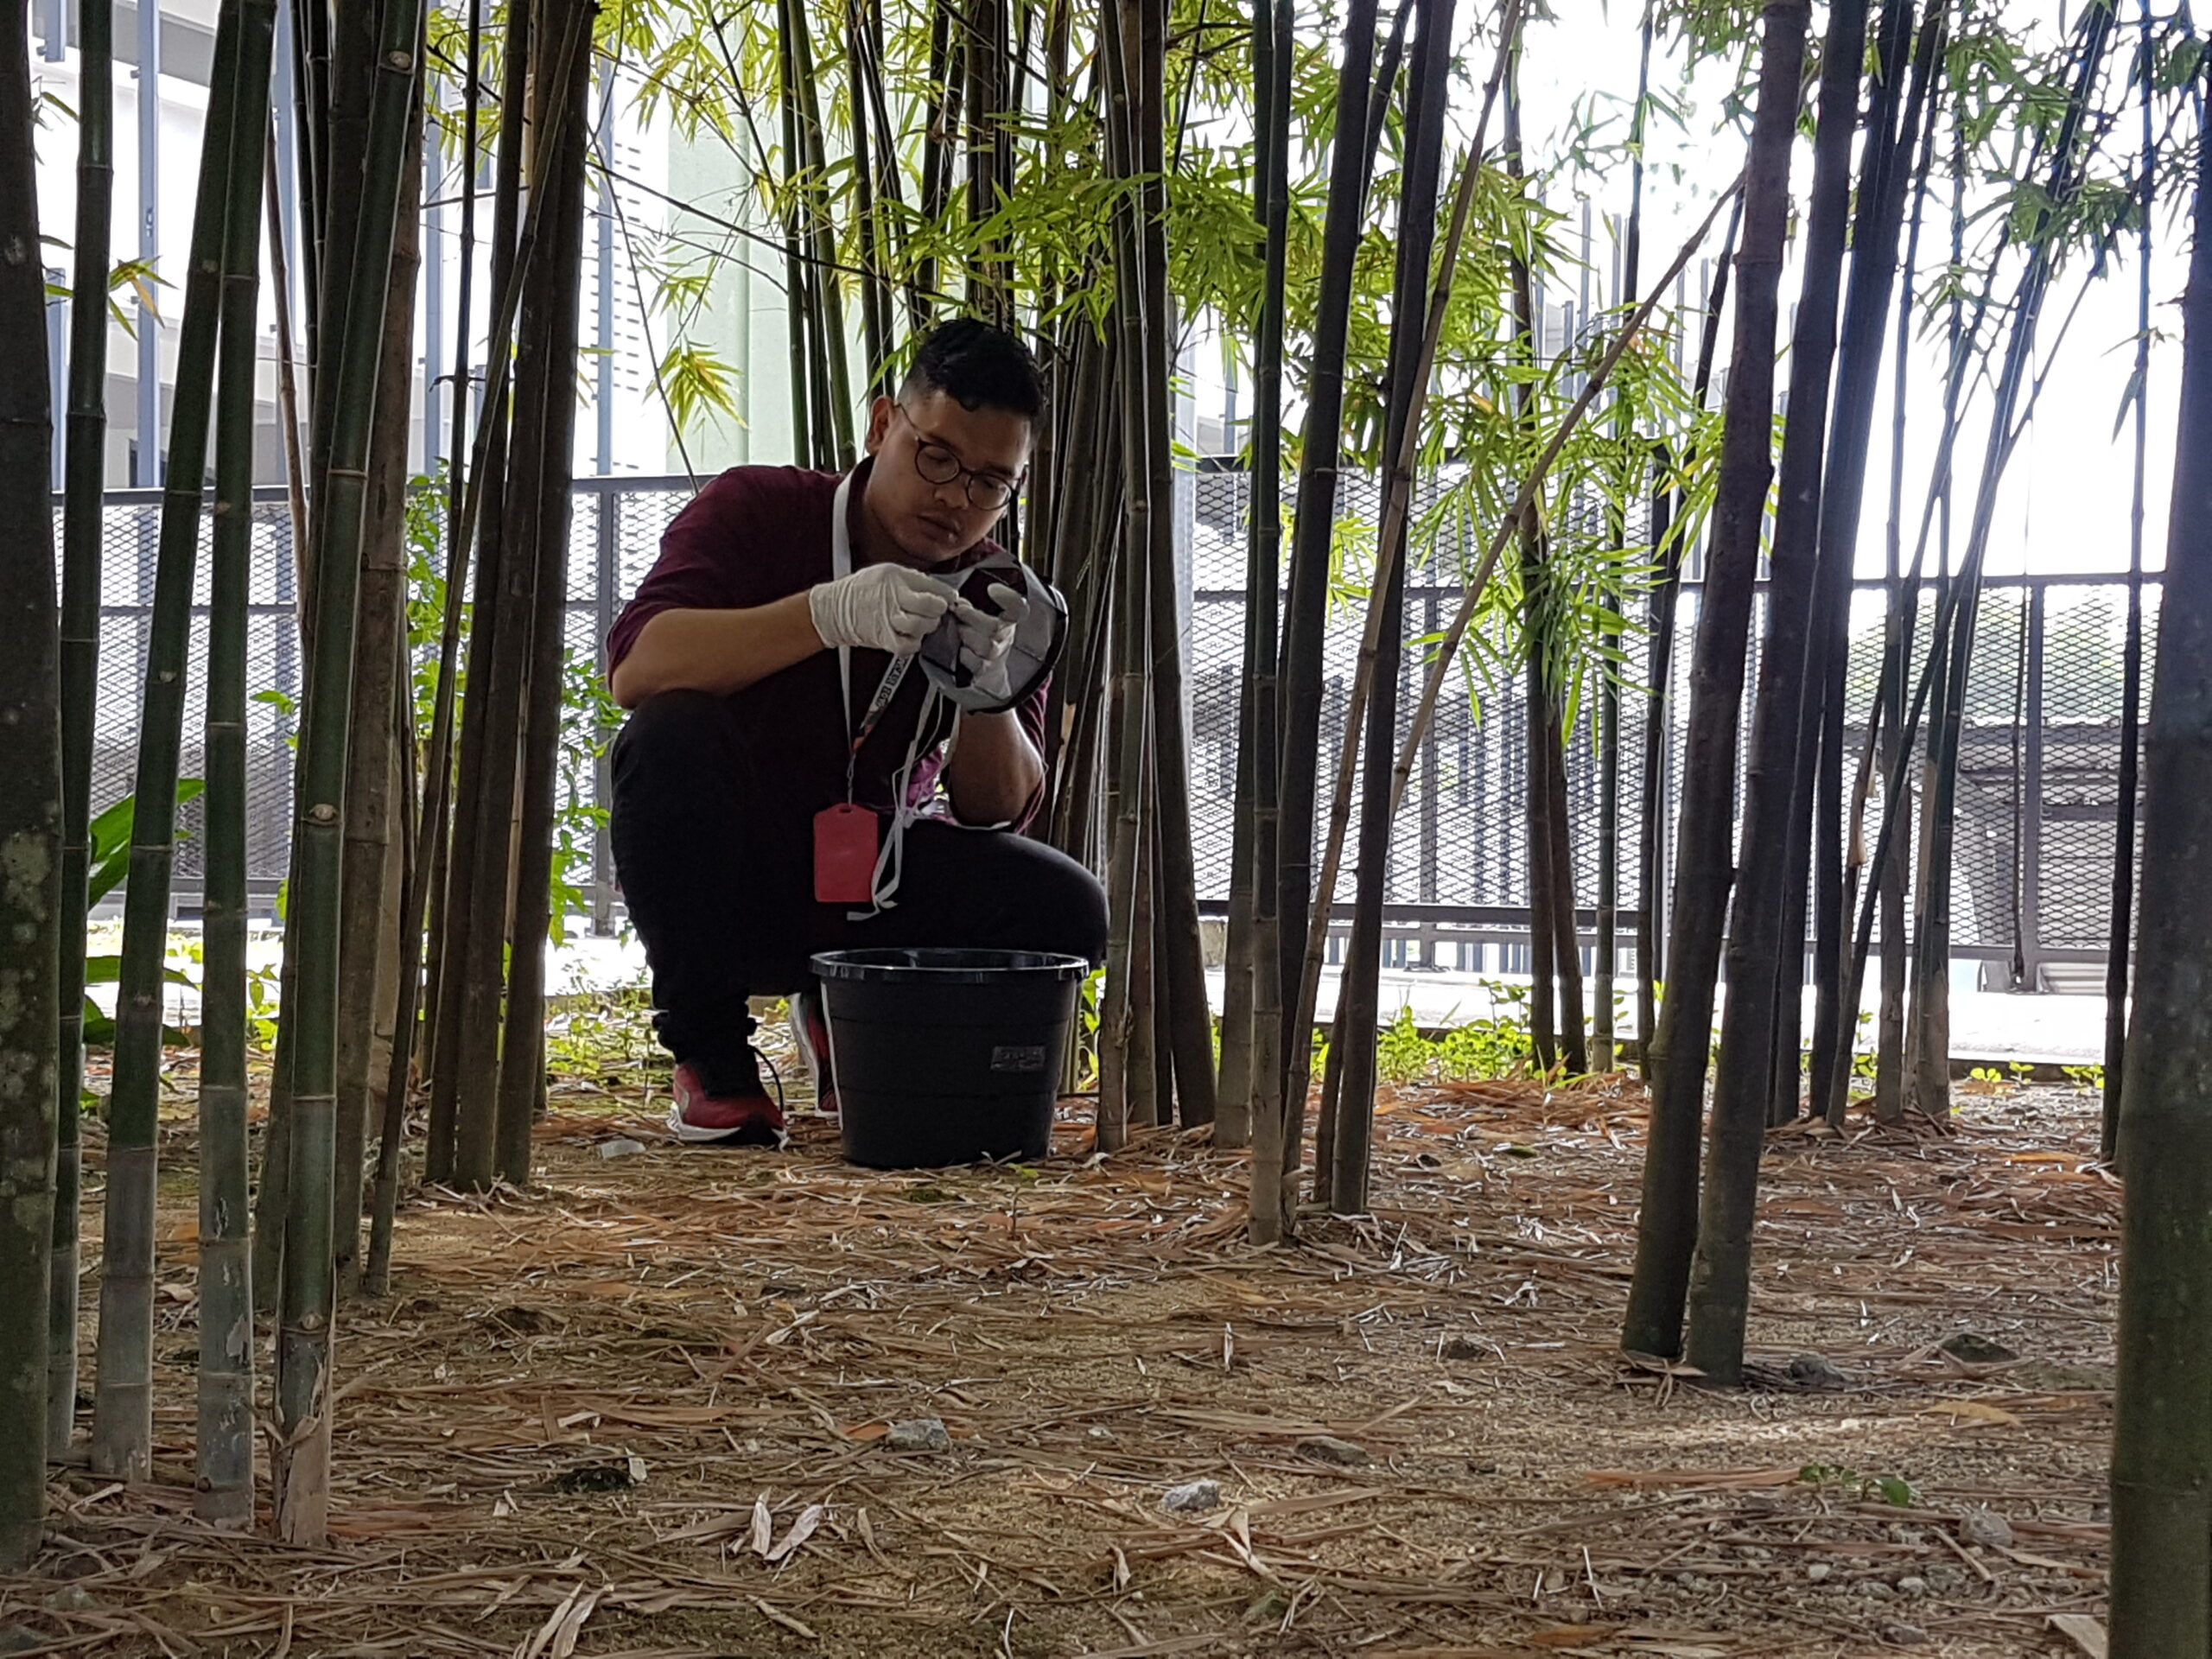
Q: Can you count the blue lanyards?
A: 0